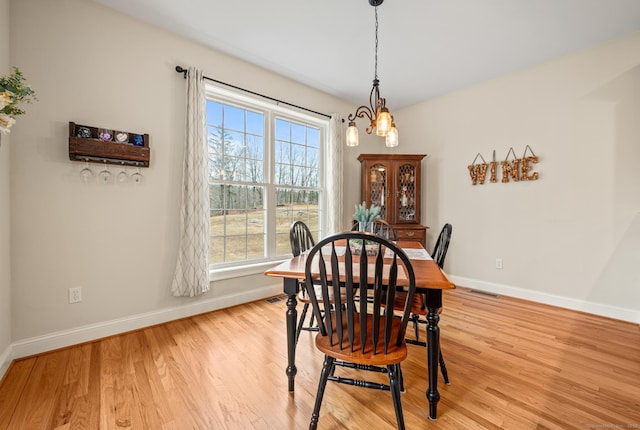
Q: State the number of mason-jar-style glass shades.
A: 3